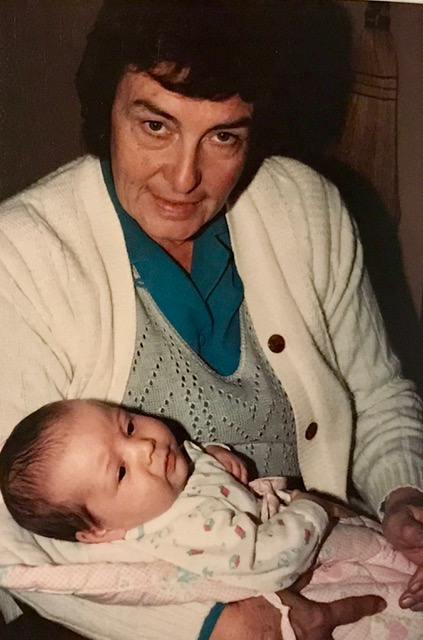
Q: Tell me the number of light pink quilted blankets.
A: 1